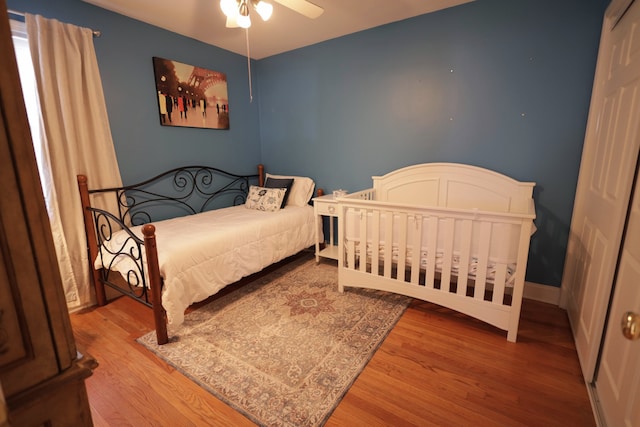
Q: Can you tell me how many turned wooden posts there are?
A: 4